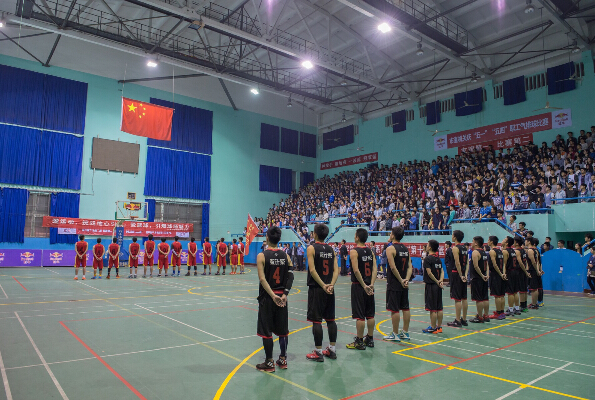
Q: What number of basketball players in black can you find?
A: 12